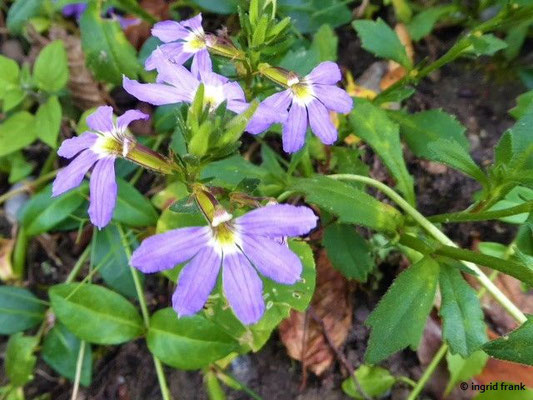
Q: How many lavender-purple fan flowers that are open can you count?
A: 5